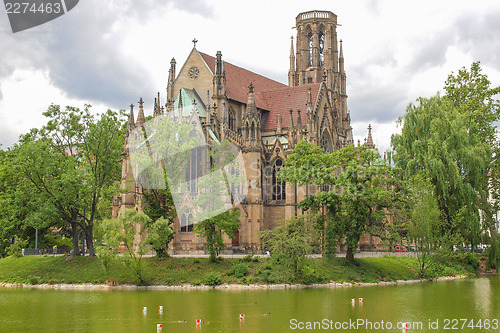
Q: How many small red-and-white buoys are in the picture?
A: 8